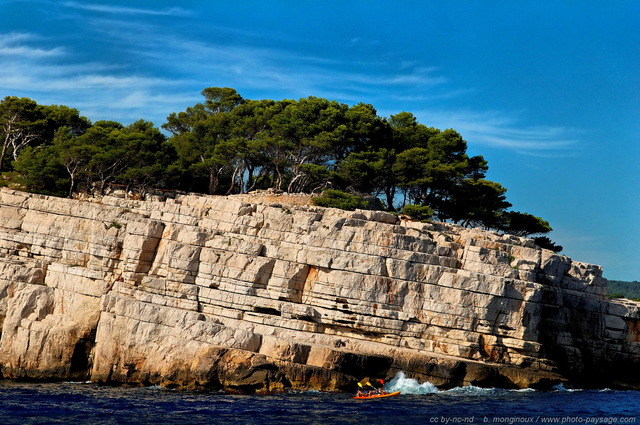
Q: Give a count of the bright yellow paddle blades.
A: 2